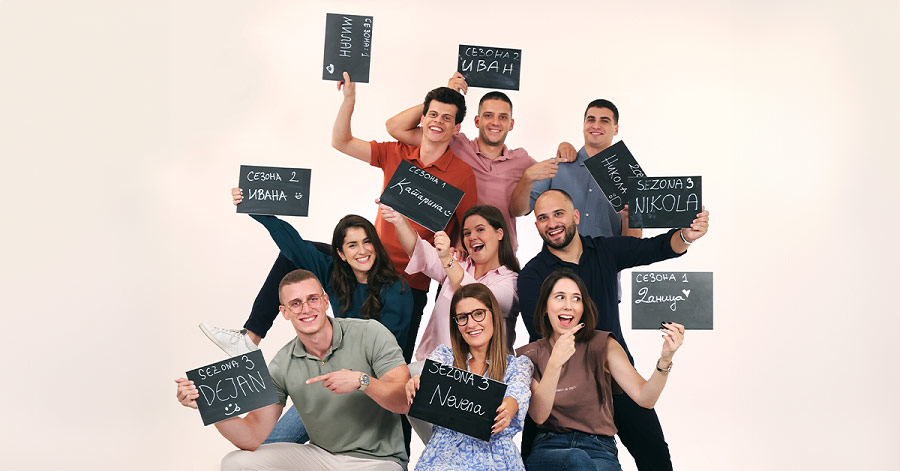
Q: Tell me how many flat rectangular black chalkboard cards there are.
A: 9